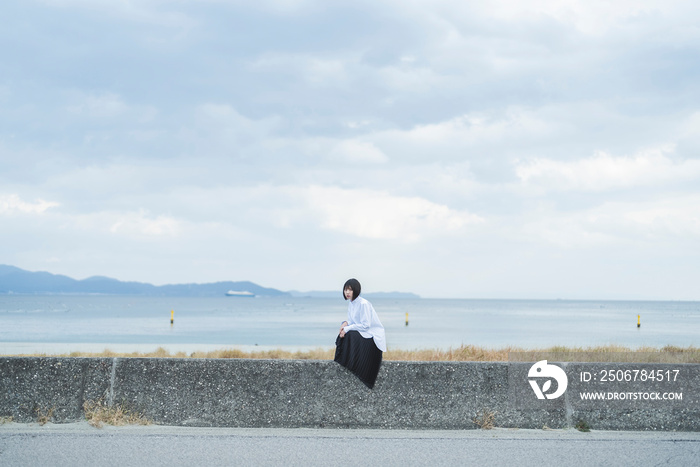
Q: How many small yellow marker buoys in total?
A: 3